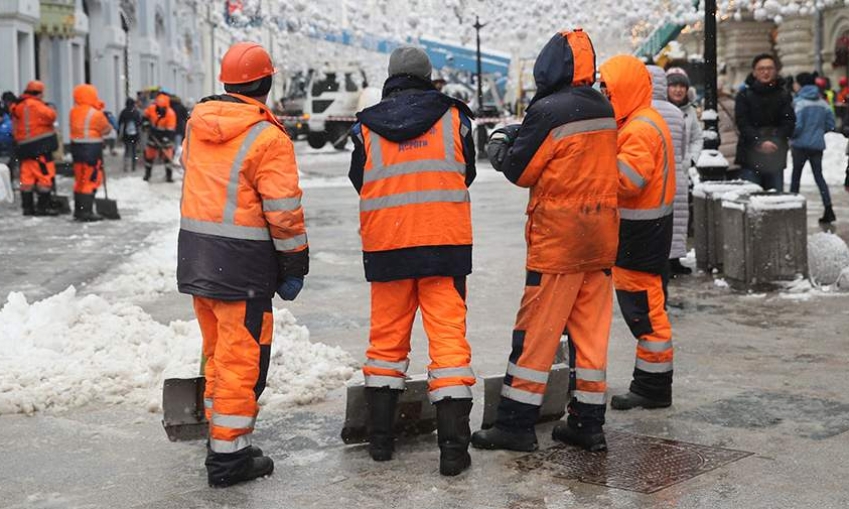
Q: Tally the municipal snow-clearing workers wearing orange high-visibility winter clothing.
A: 7